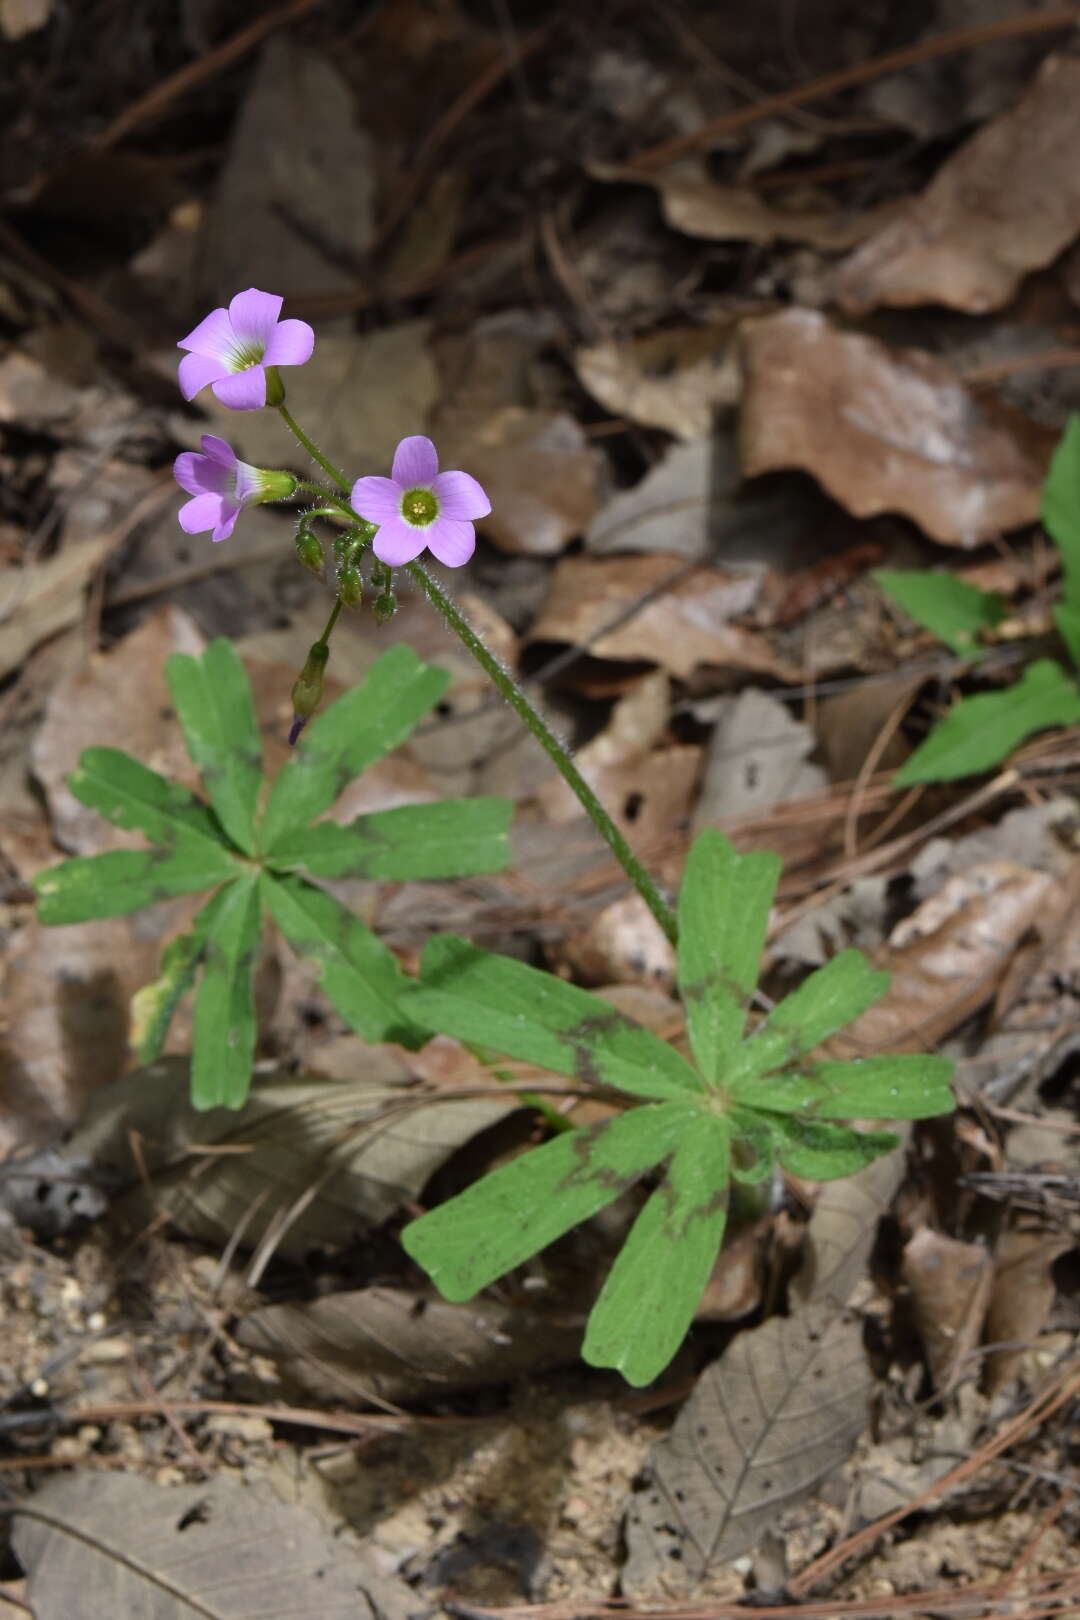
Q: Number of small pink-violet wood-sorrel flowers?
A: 3